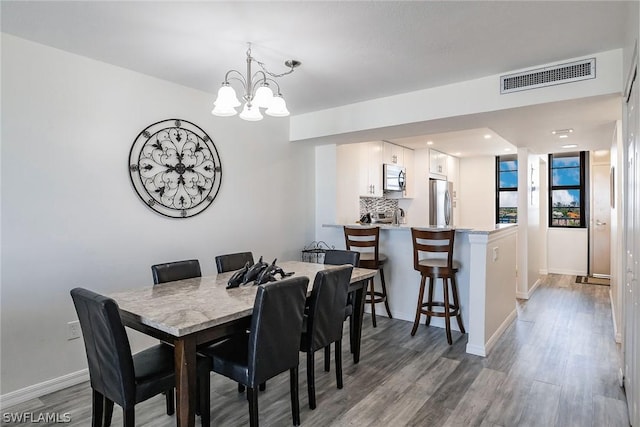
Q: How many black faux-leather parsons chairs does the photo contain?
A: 6